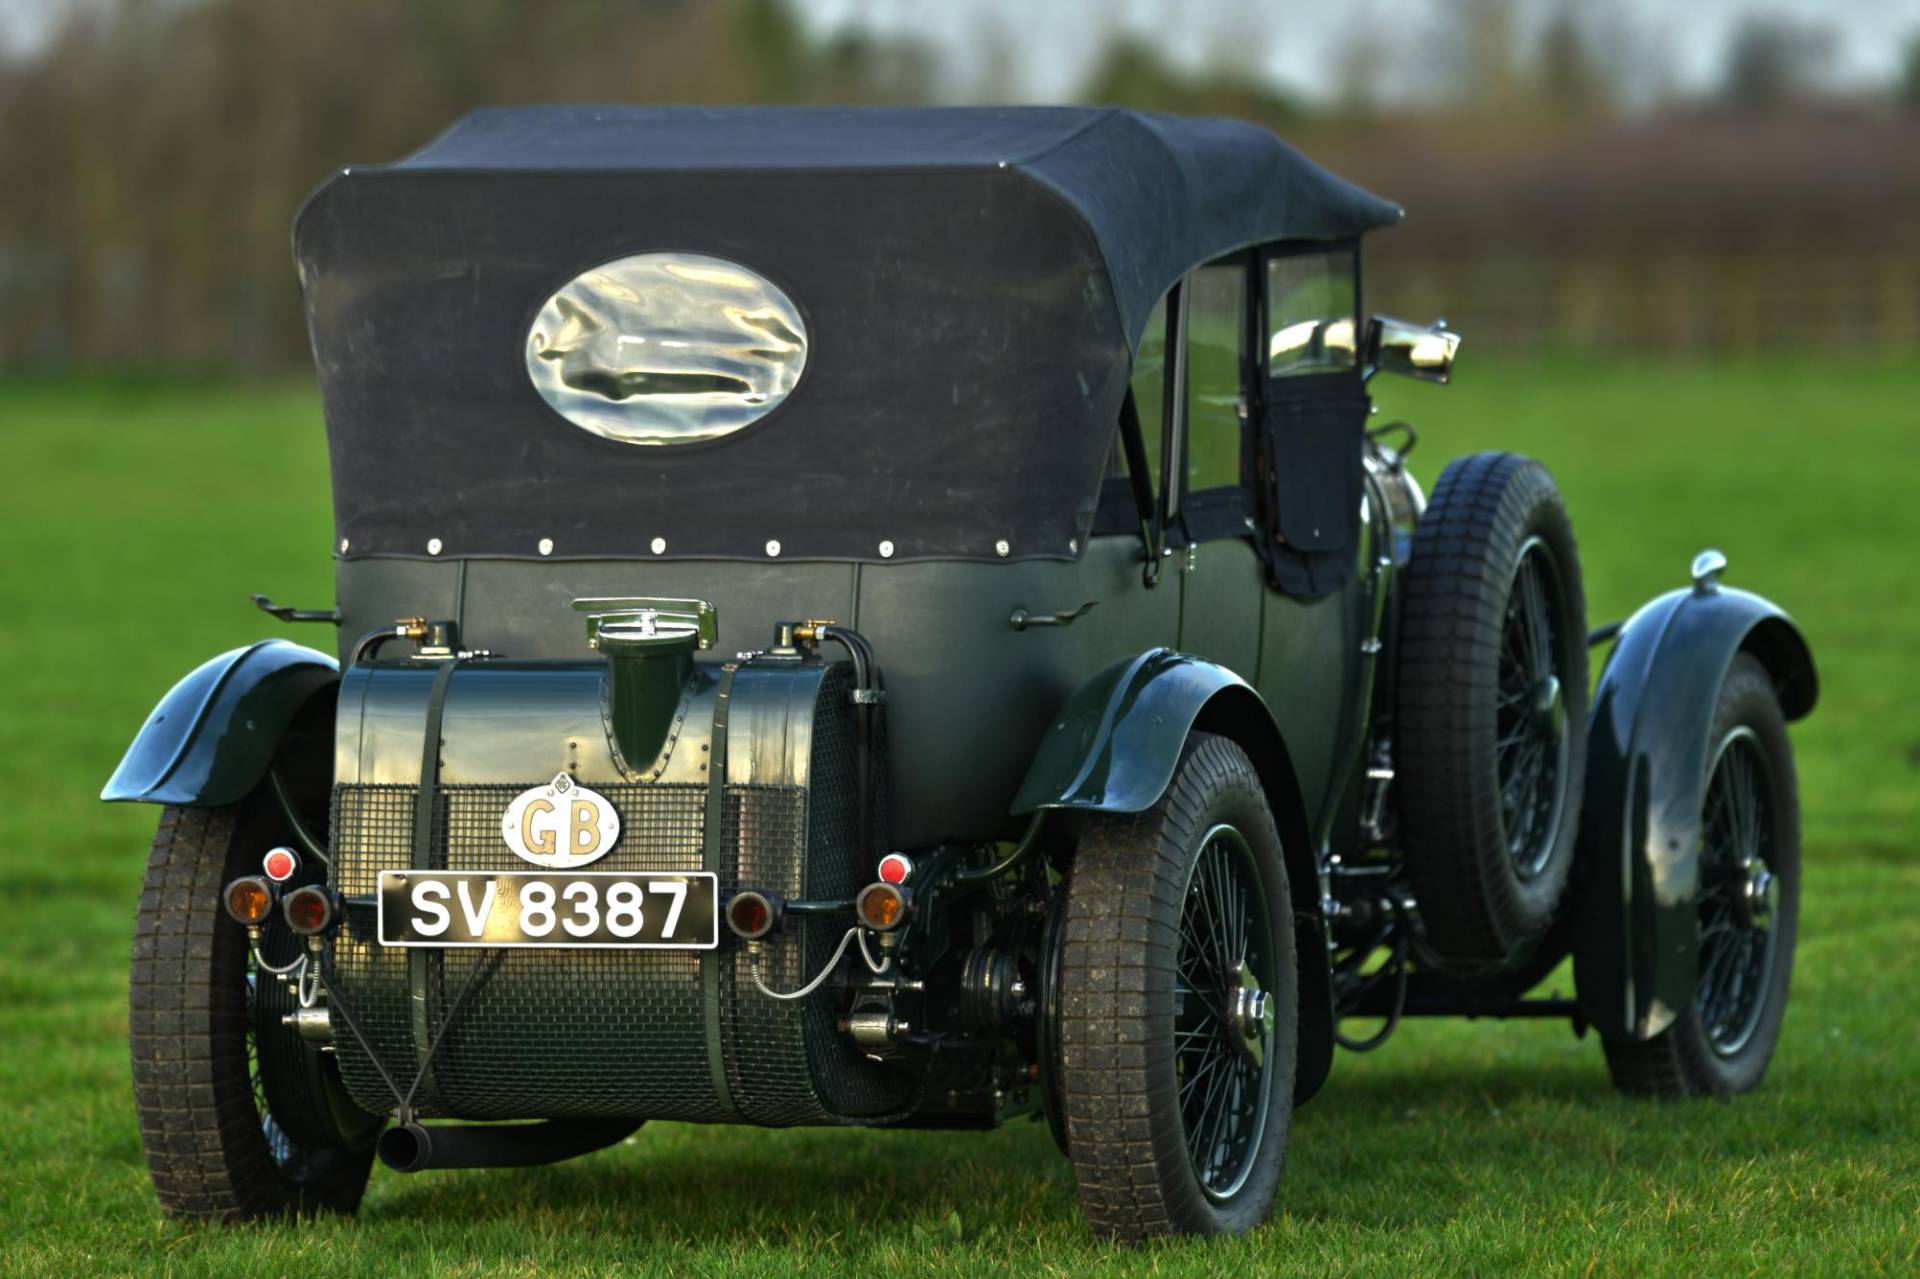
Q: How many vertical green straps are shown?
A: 2